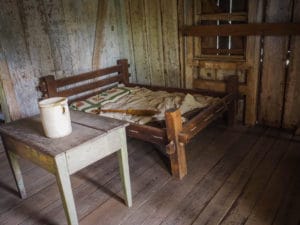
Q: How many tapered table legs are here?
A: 3